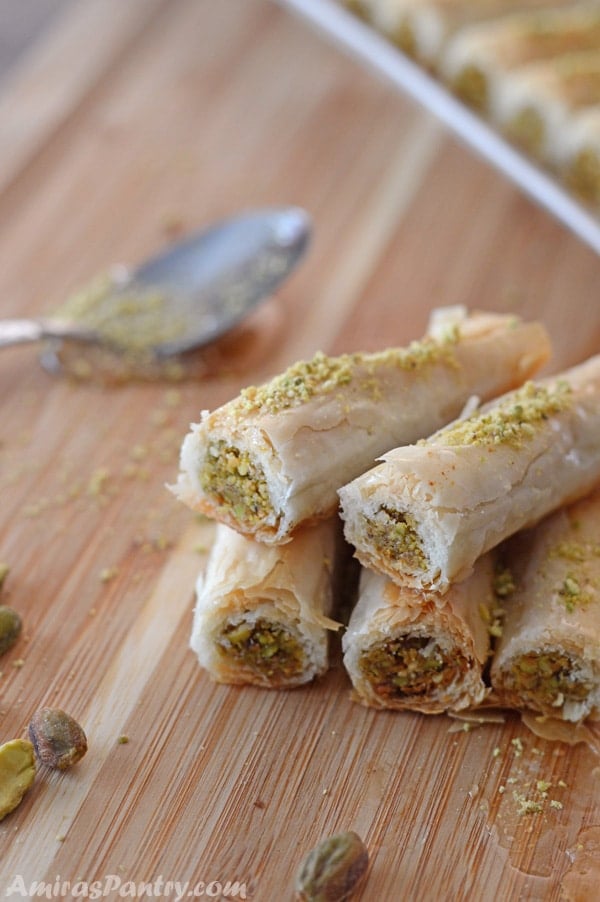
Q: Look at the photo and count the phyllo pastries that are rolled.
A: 5